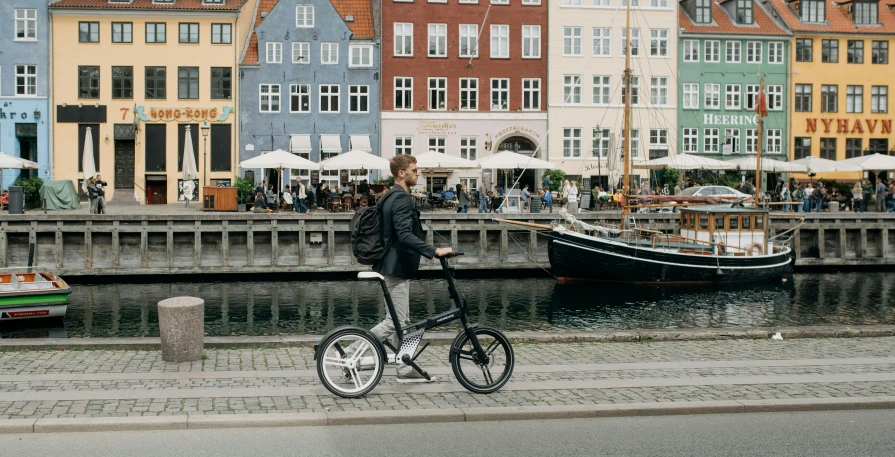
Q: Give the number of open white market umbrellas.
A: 9